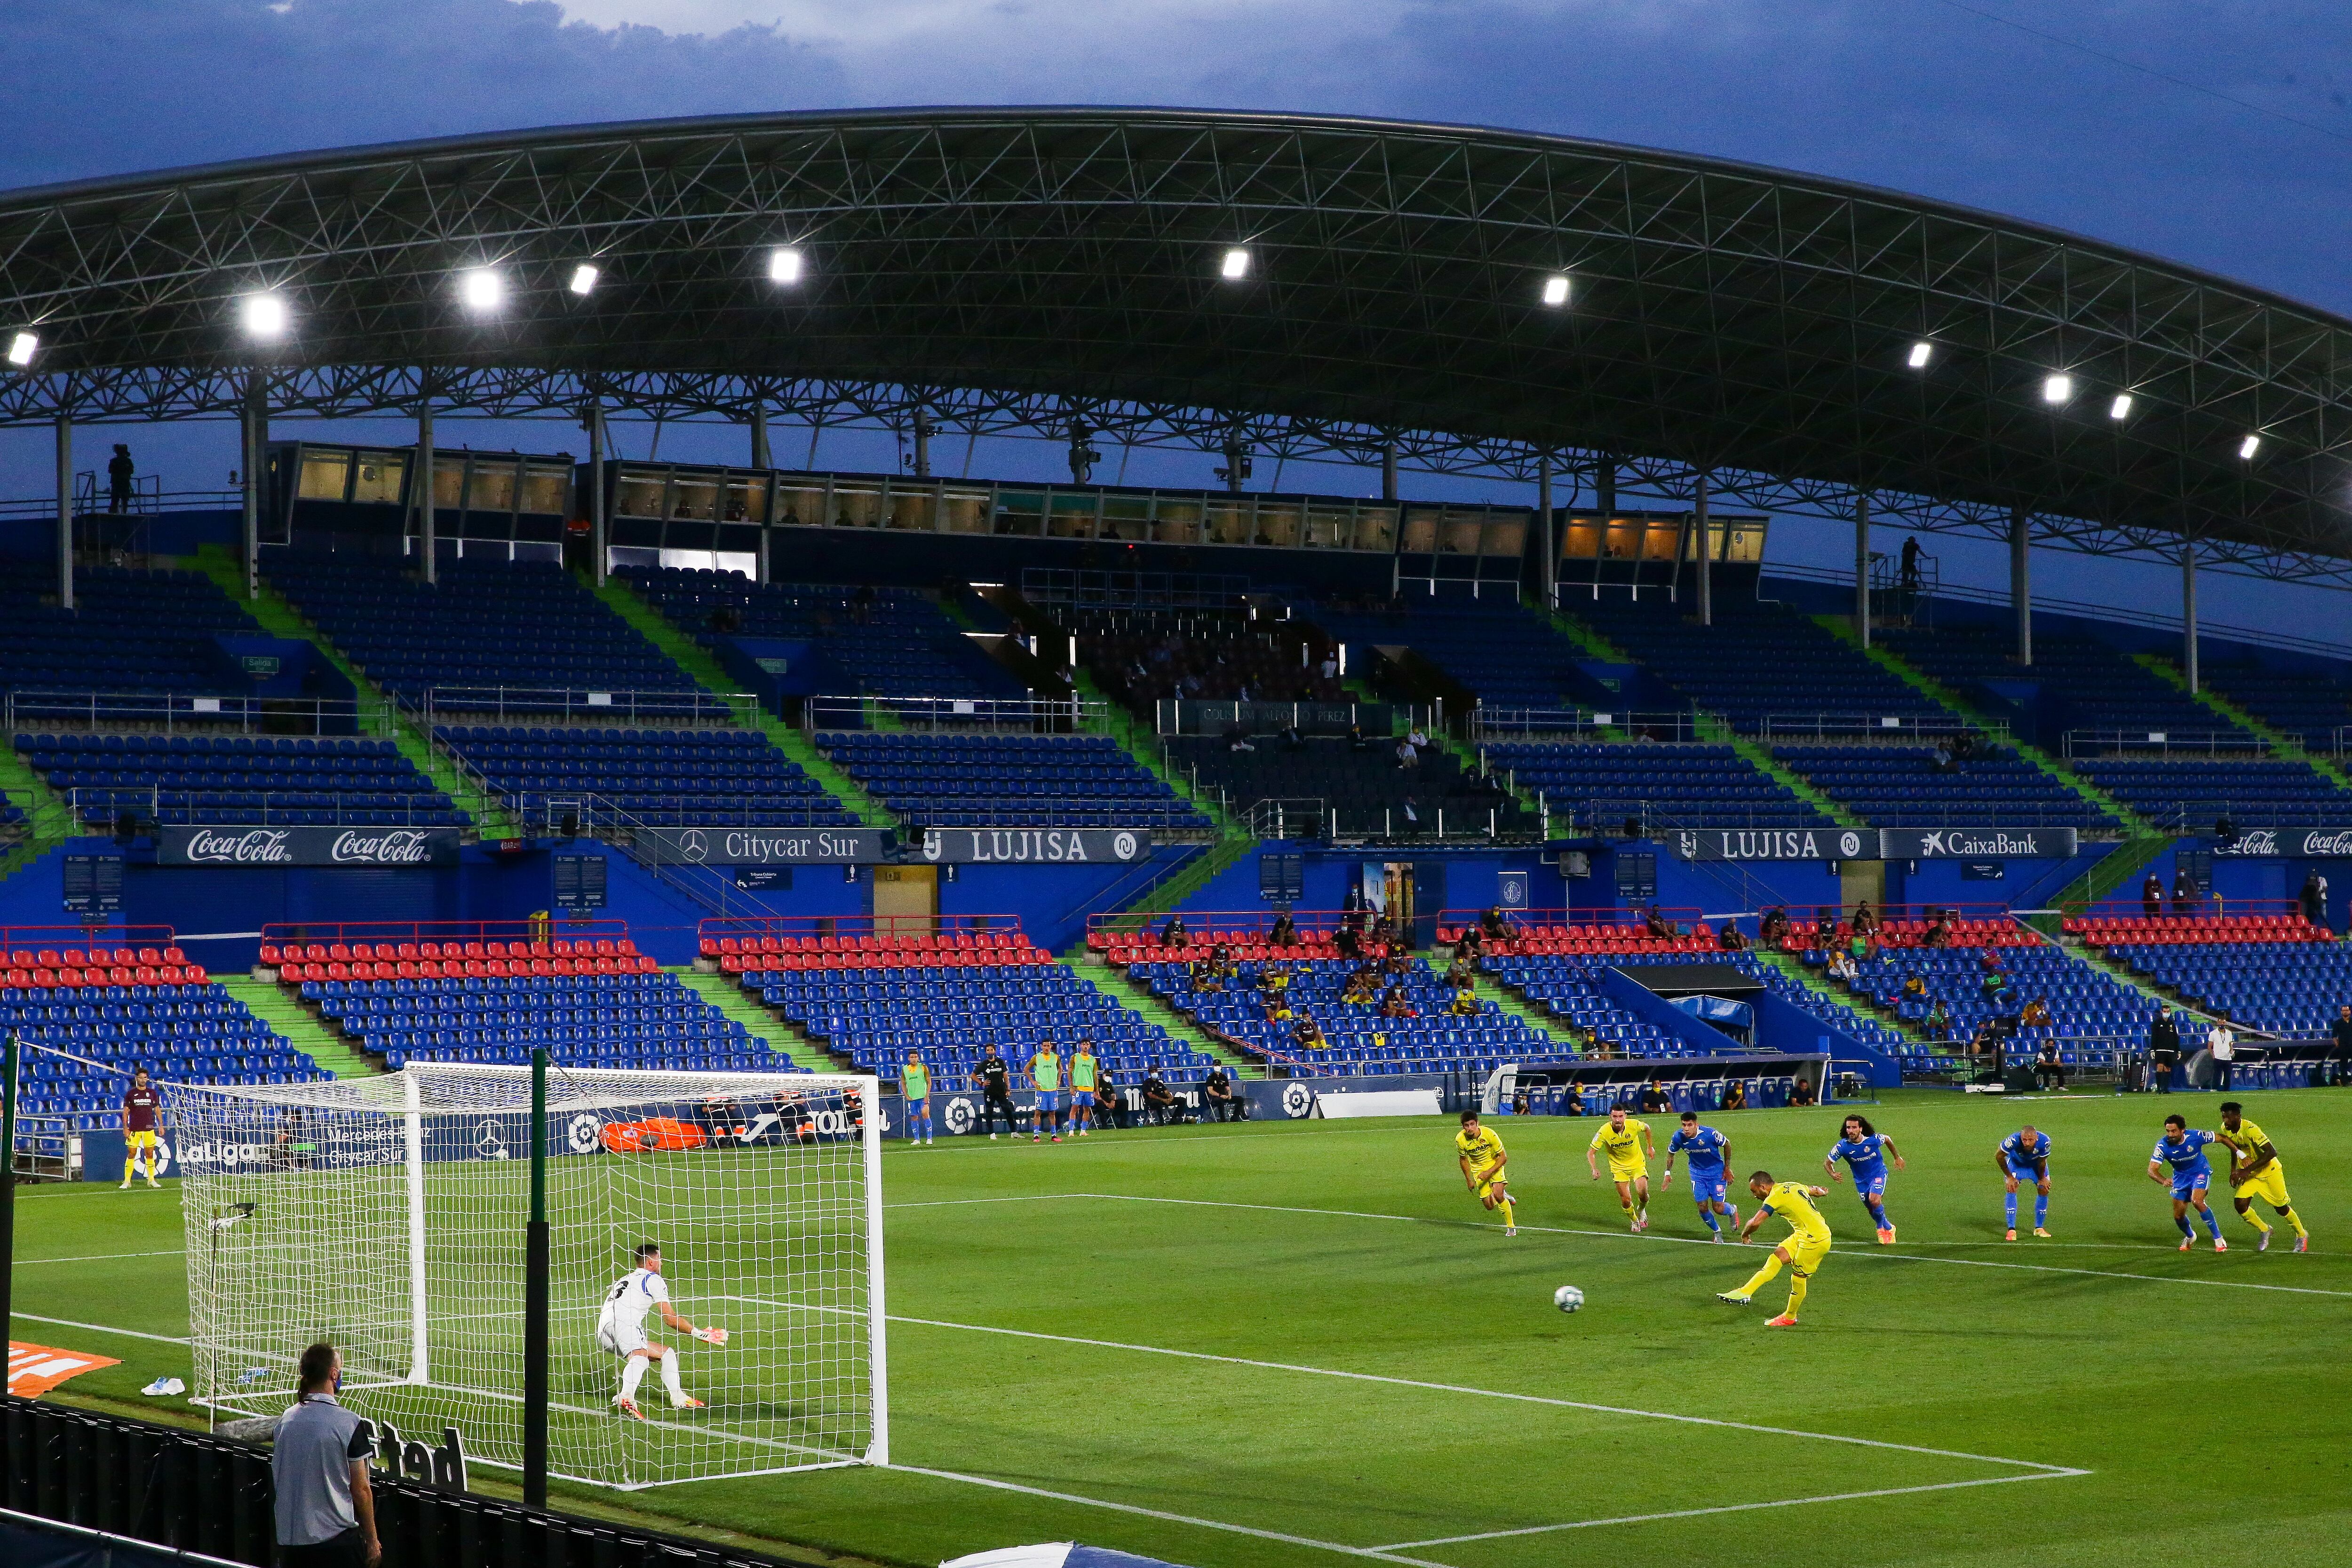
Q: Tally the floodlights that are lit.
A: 11